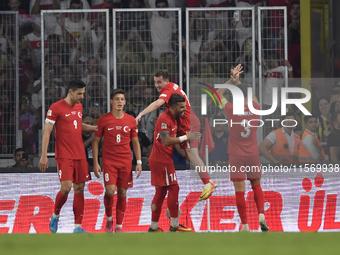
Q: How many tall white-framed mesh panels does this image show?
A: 5